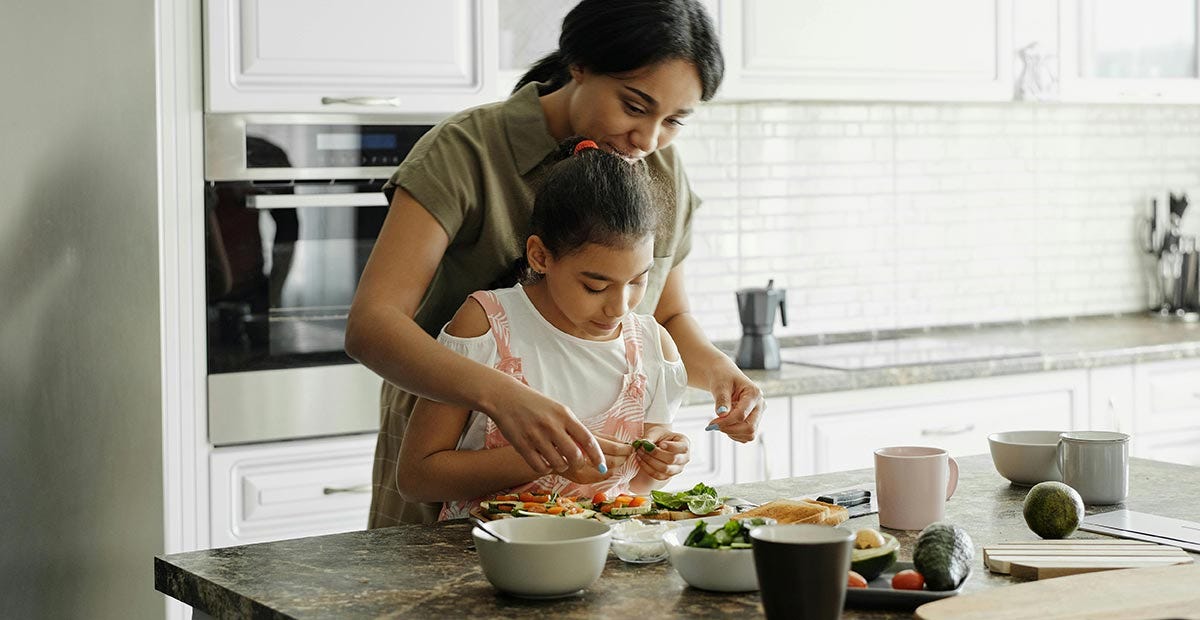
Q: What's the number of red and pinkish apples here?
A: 0